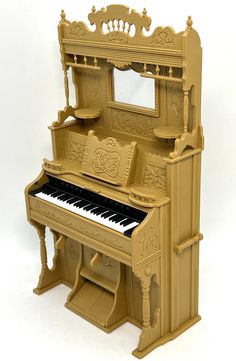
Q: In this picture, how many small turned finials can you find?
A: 4